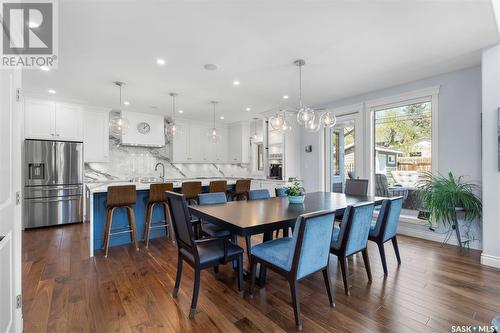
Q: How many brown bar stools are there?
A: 5